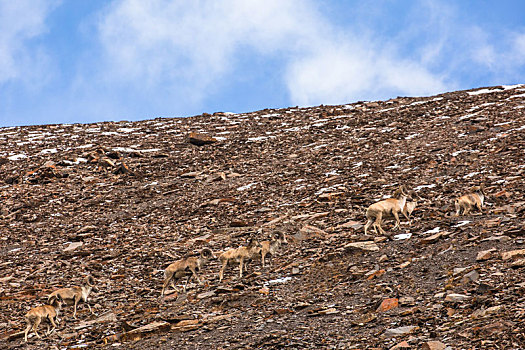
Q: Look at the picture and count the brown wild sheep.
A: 8